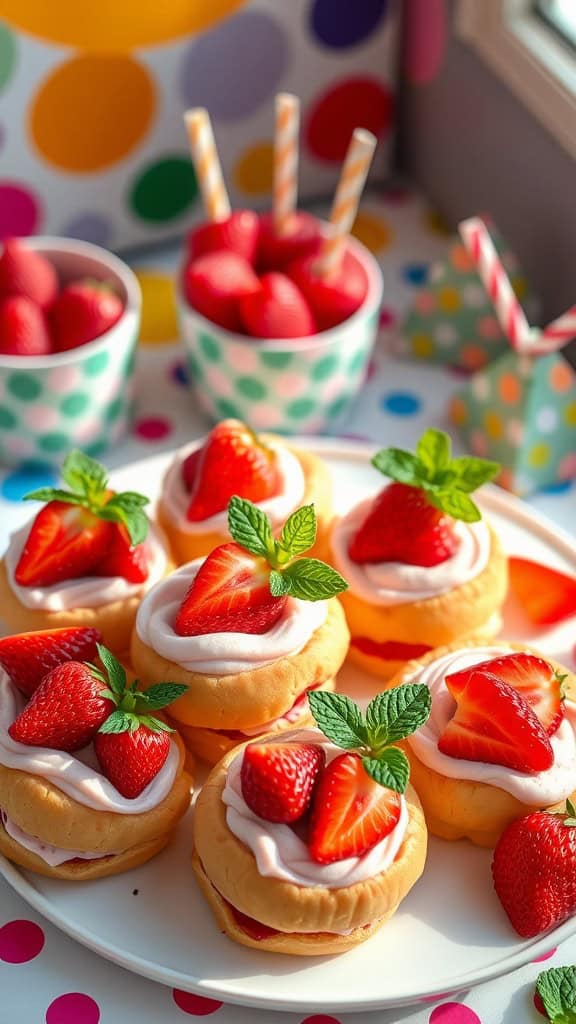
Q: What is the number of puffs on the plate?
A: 7